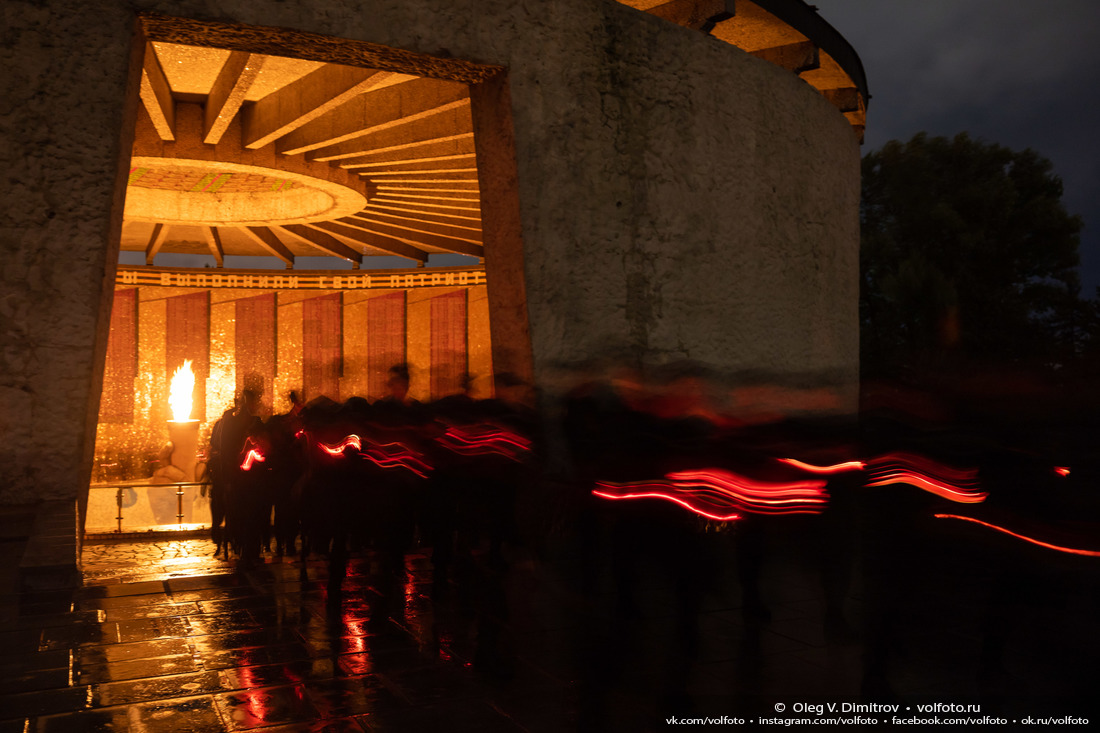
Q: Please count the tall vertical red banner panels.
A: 6